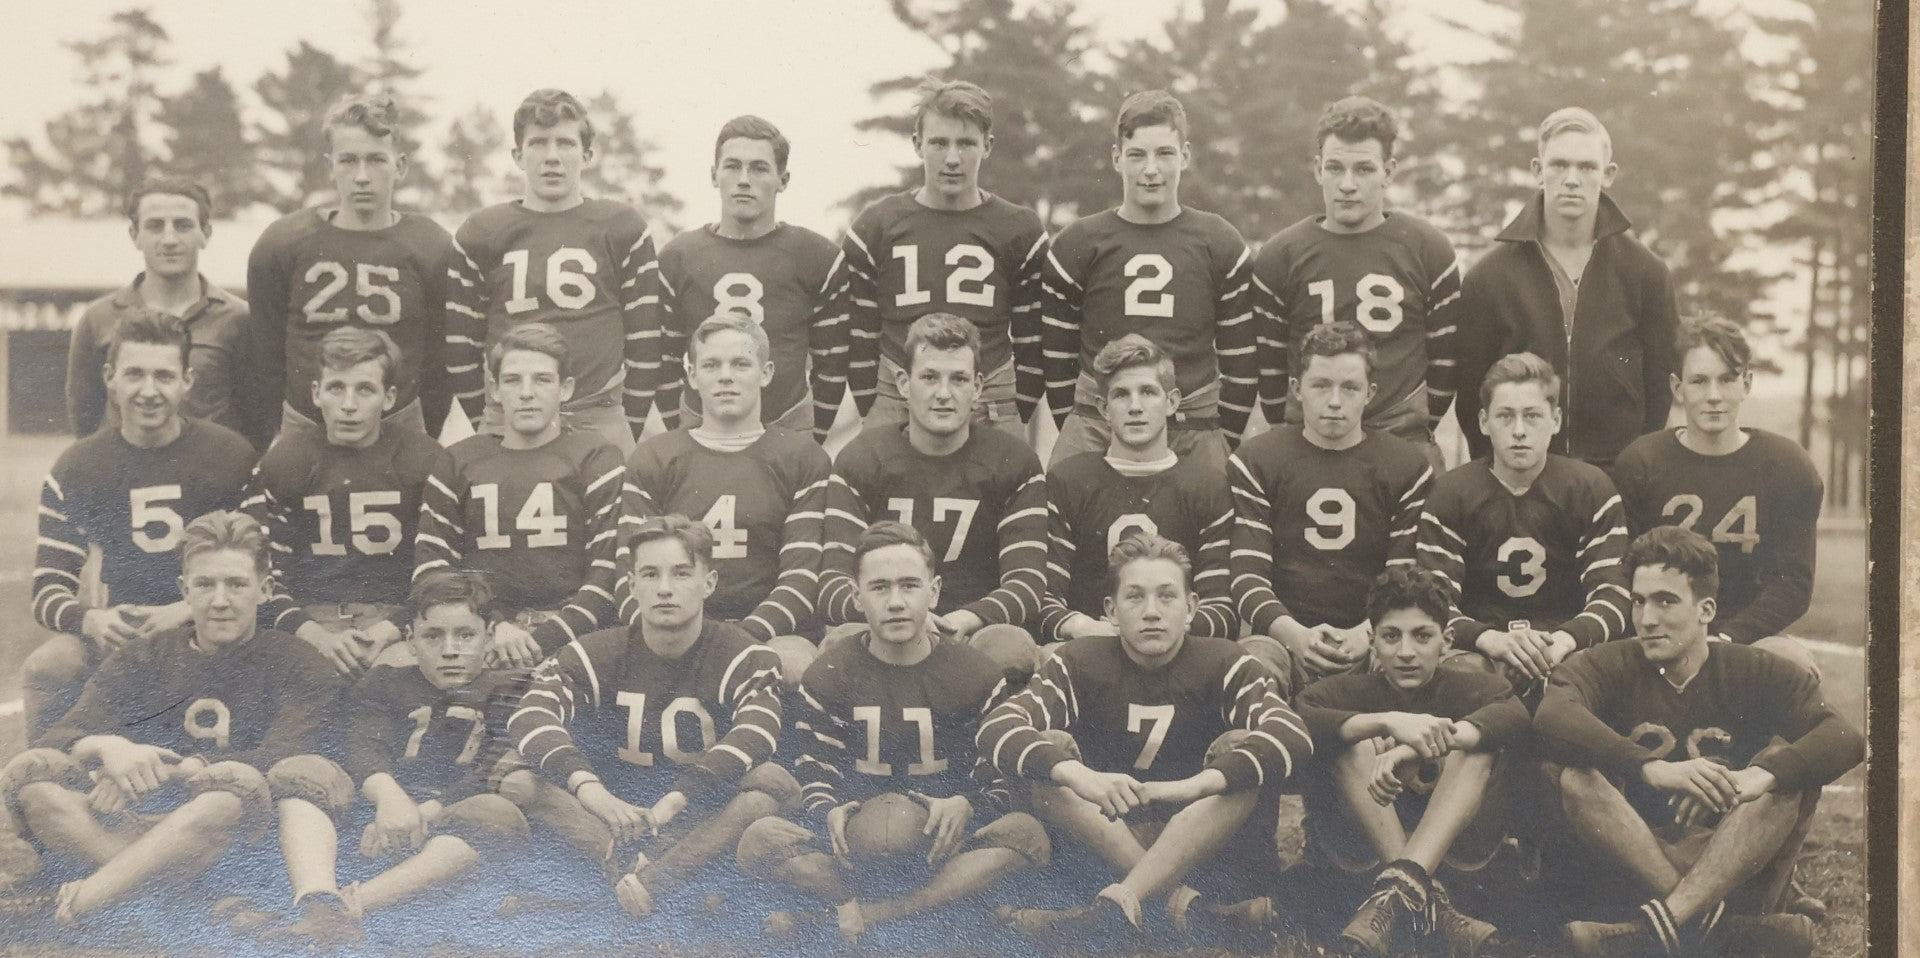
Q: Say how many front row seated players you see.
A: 7